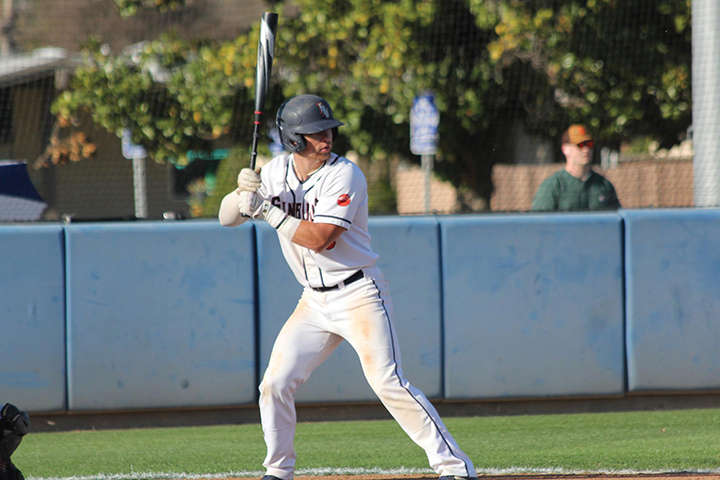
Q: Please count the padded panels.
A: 5